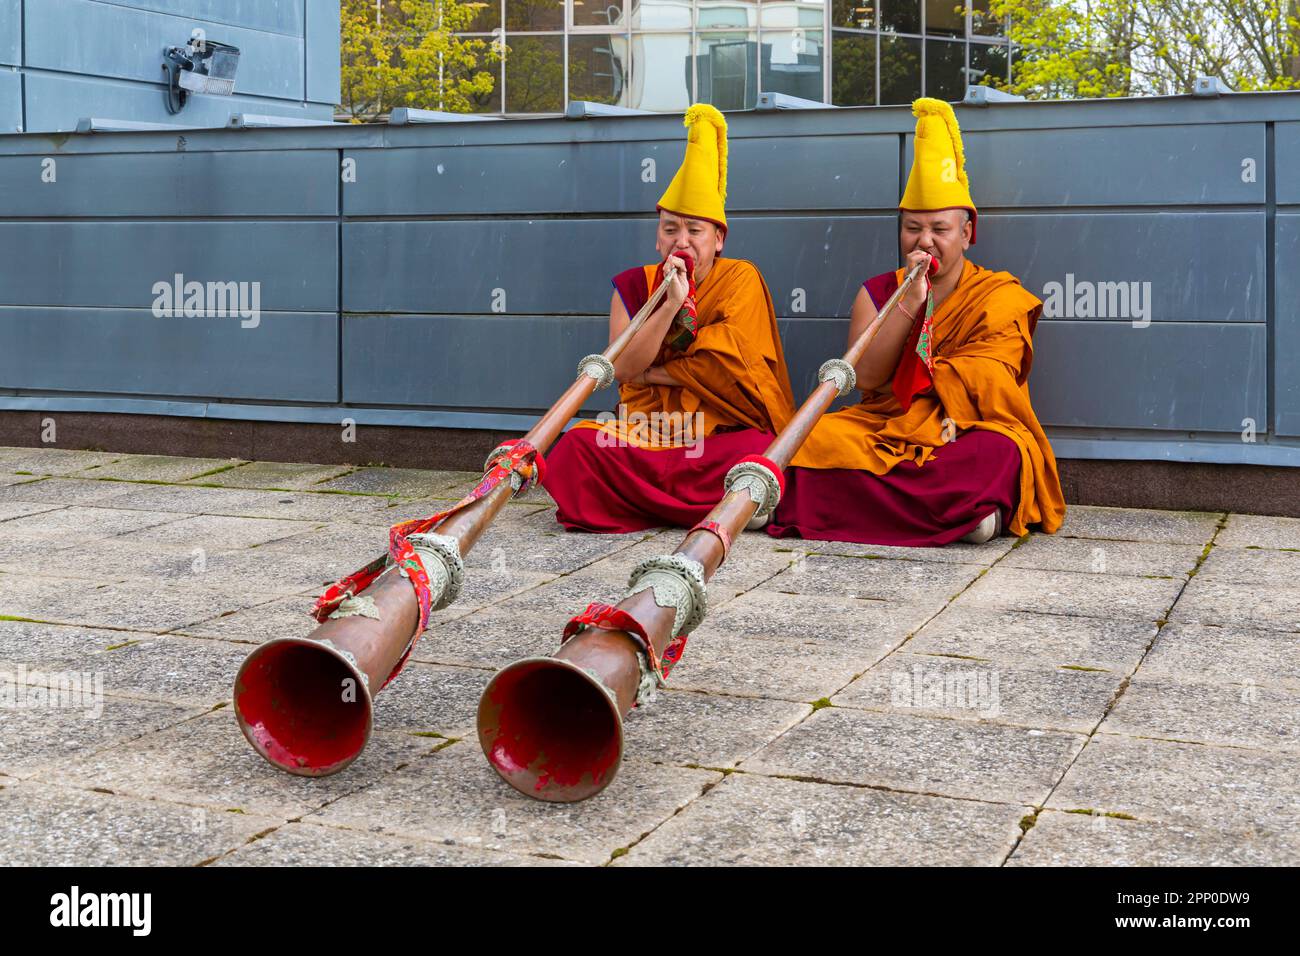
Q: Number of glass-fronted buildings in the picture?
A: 1